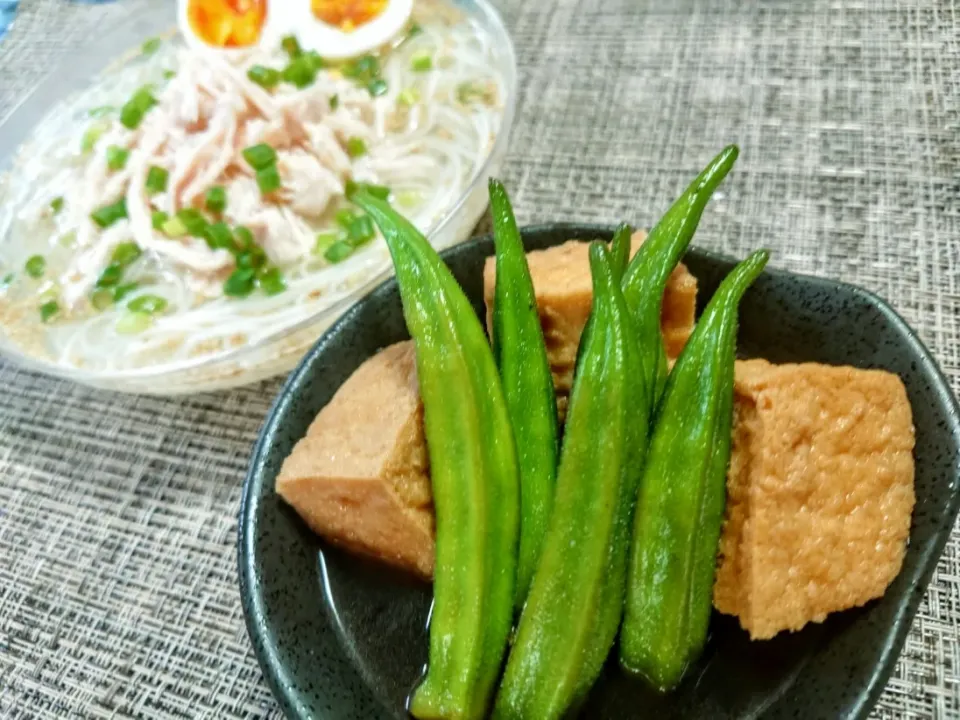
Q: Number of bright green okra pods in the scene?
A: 6